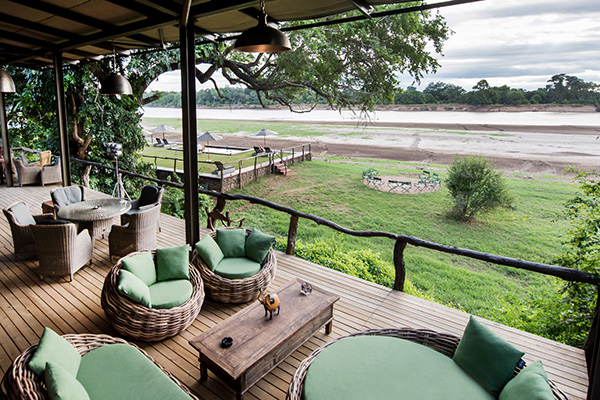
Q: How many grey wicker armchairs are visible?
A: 7